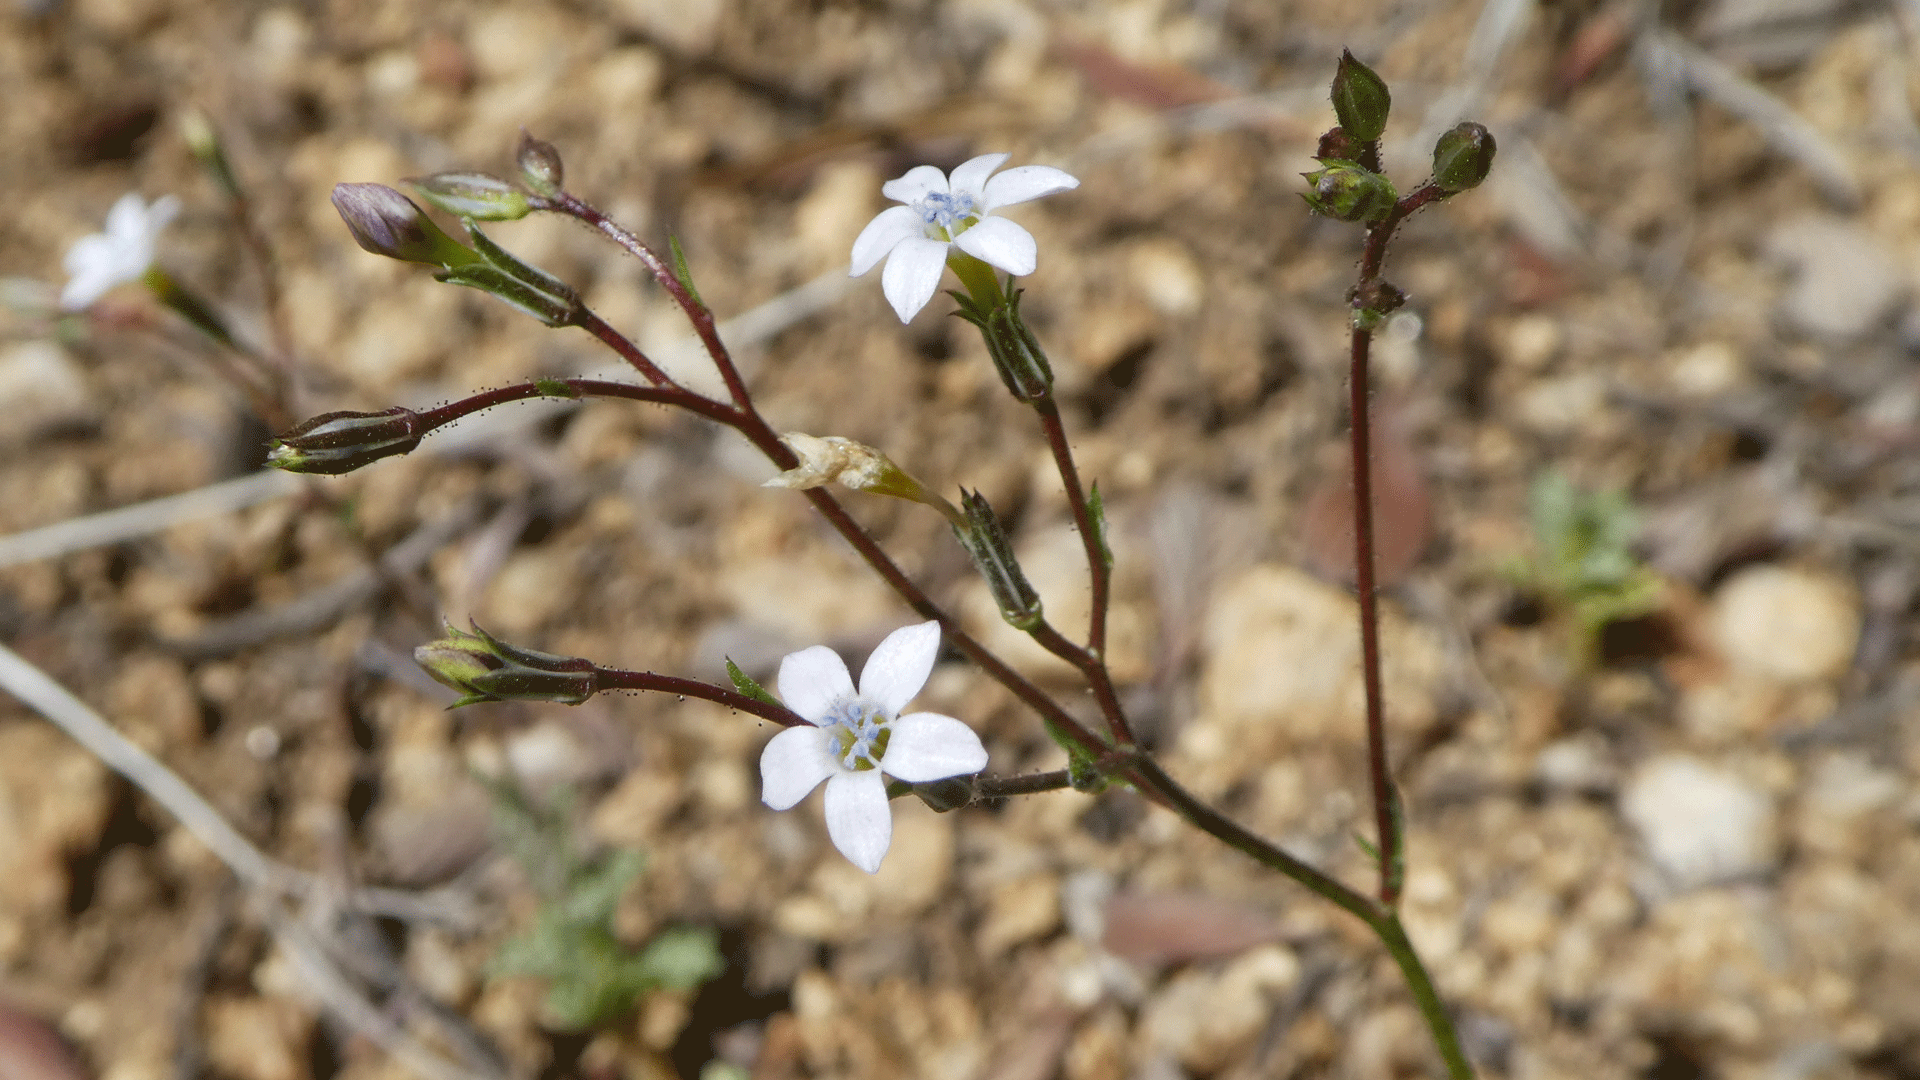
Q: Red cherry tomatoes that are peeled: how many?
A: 0